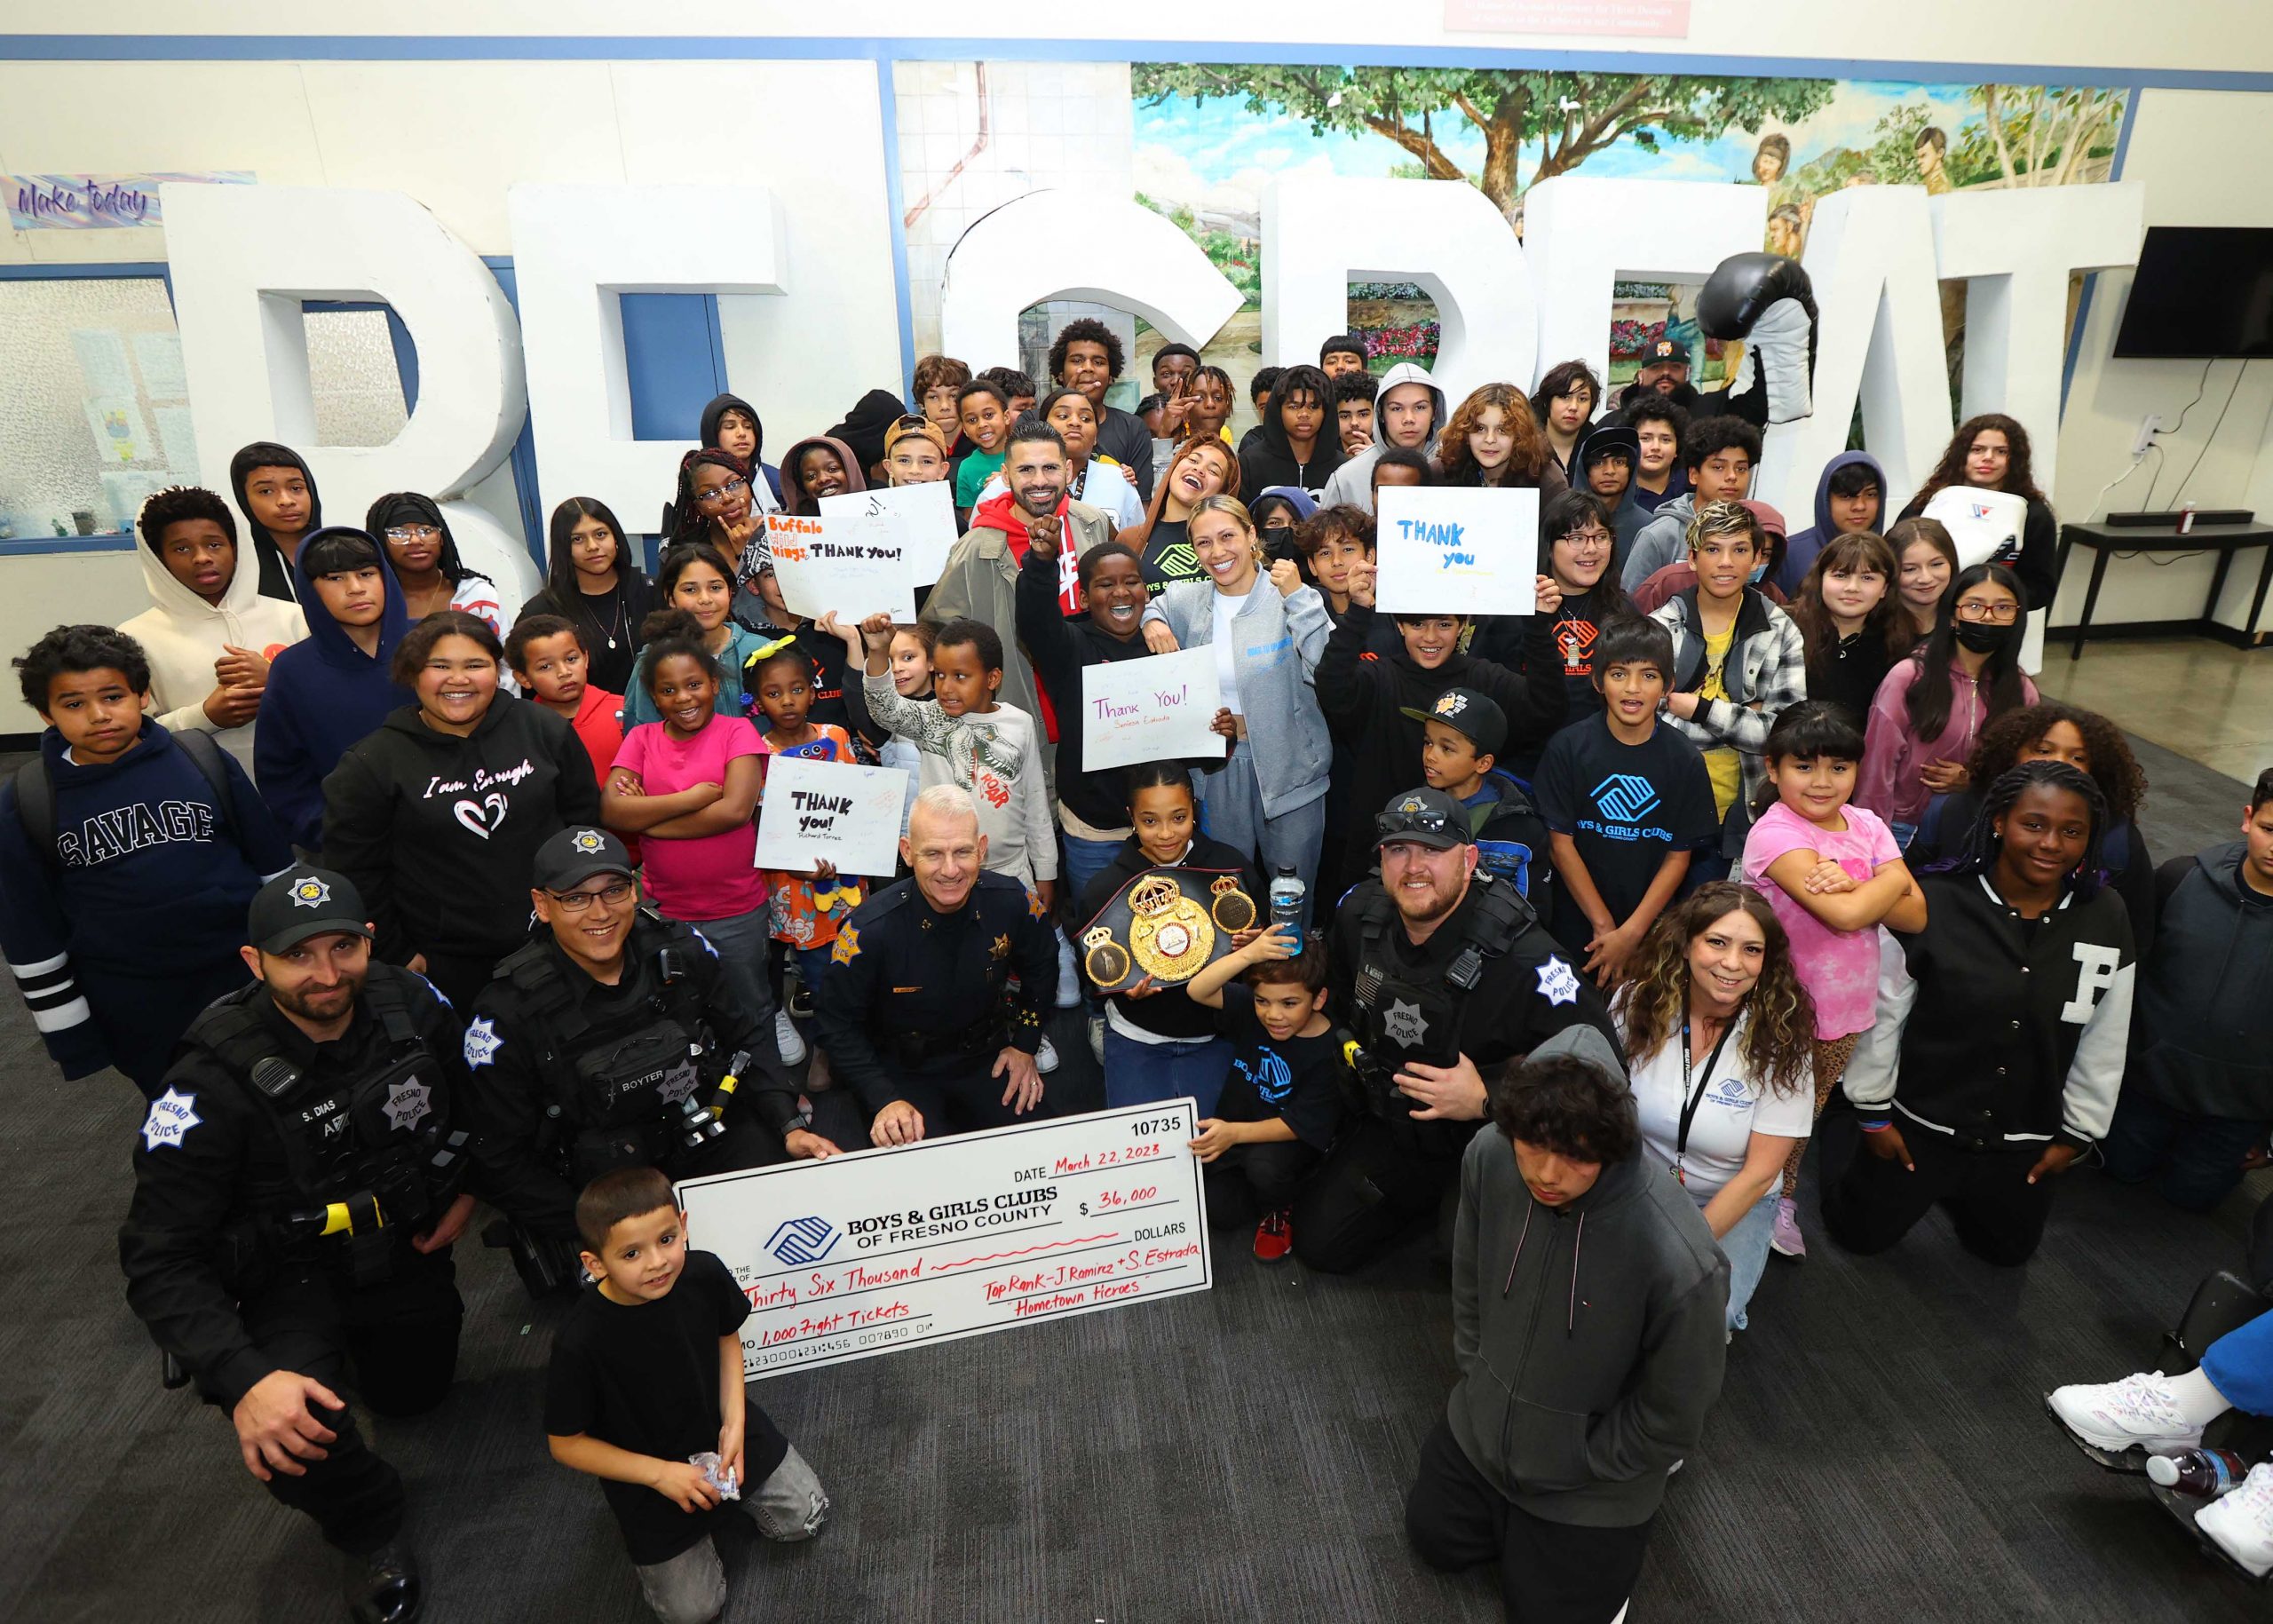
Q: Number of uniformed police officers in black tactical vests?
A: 3